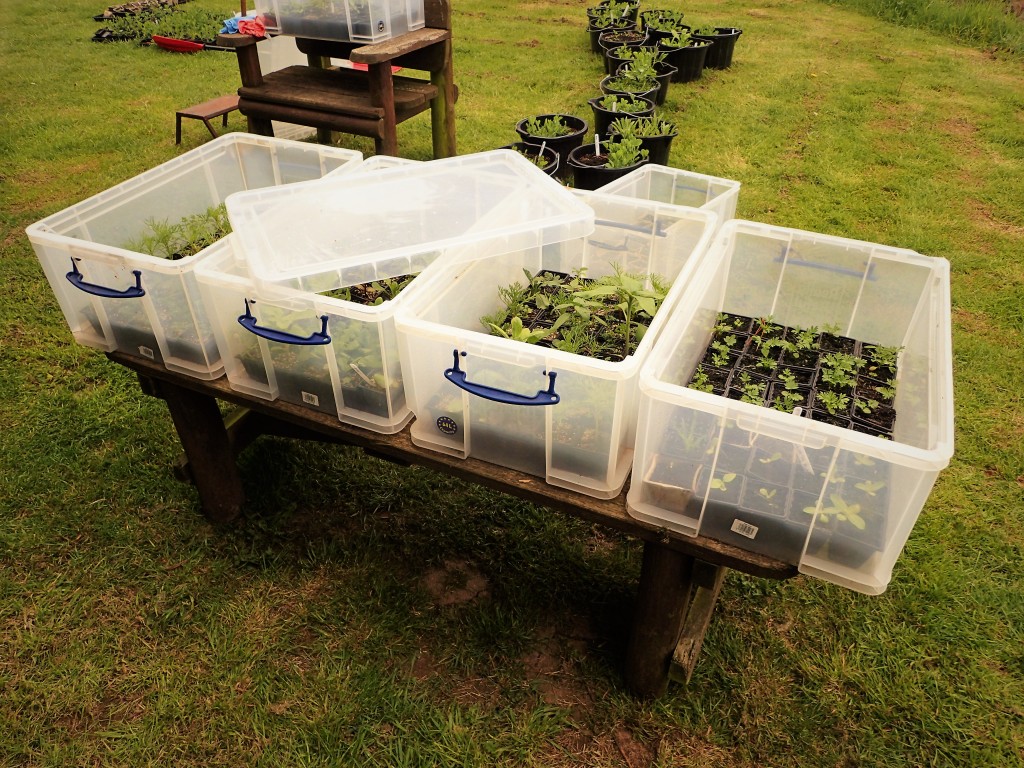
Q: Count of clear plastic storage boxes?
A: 6